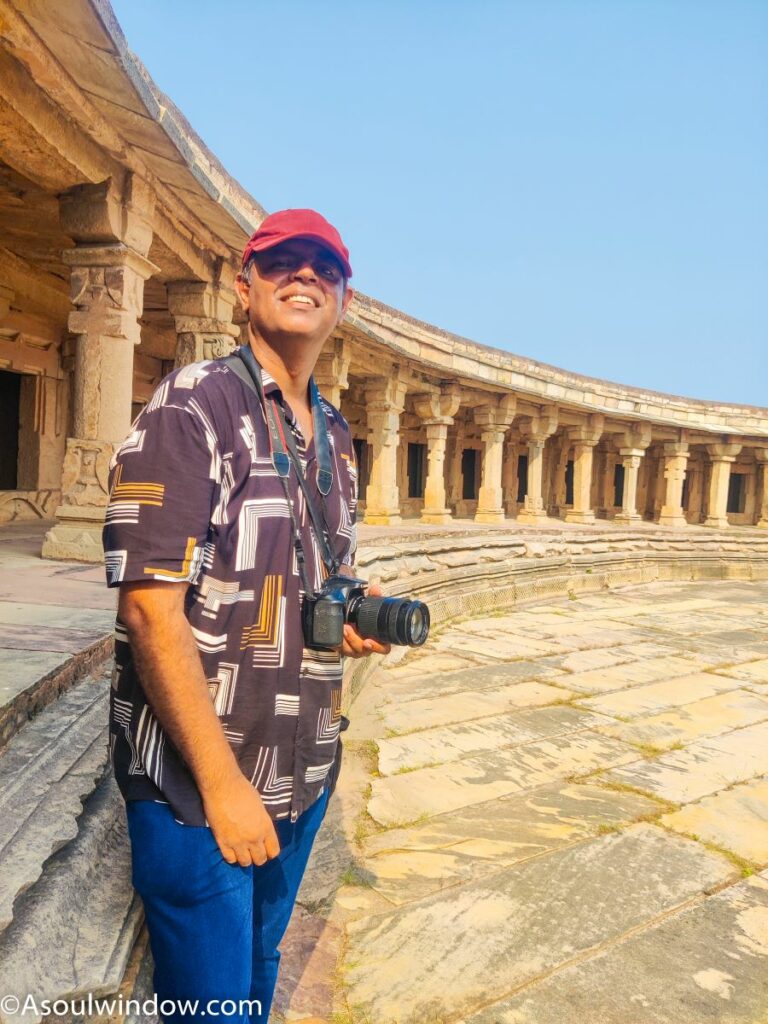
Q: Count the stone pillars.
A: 12